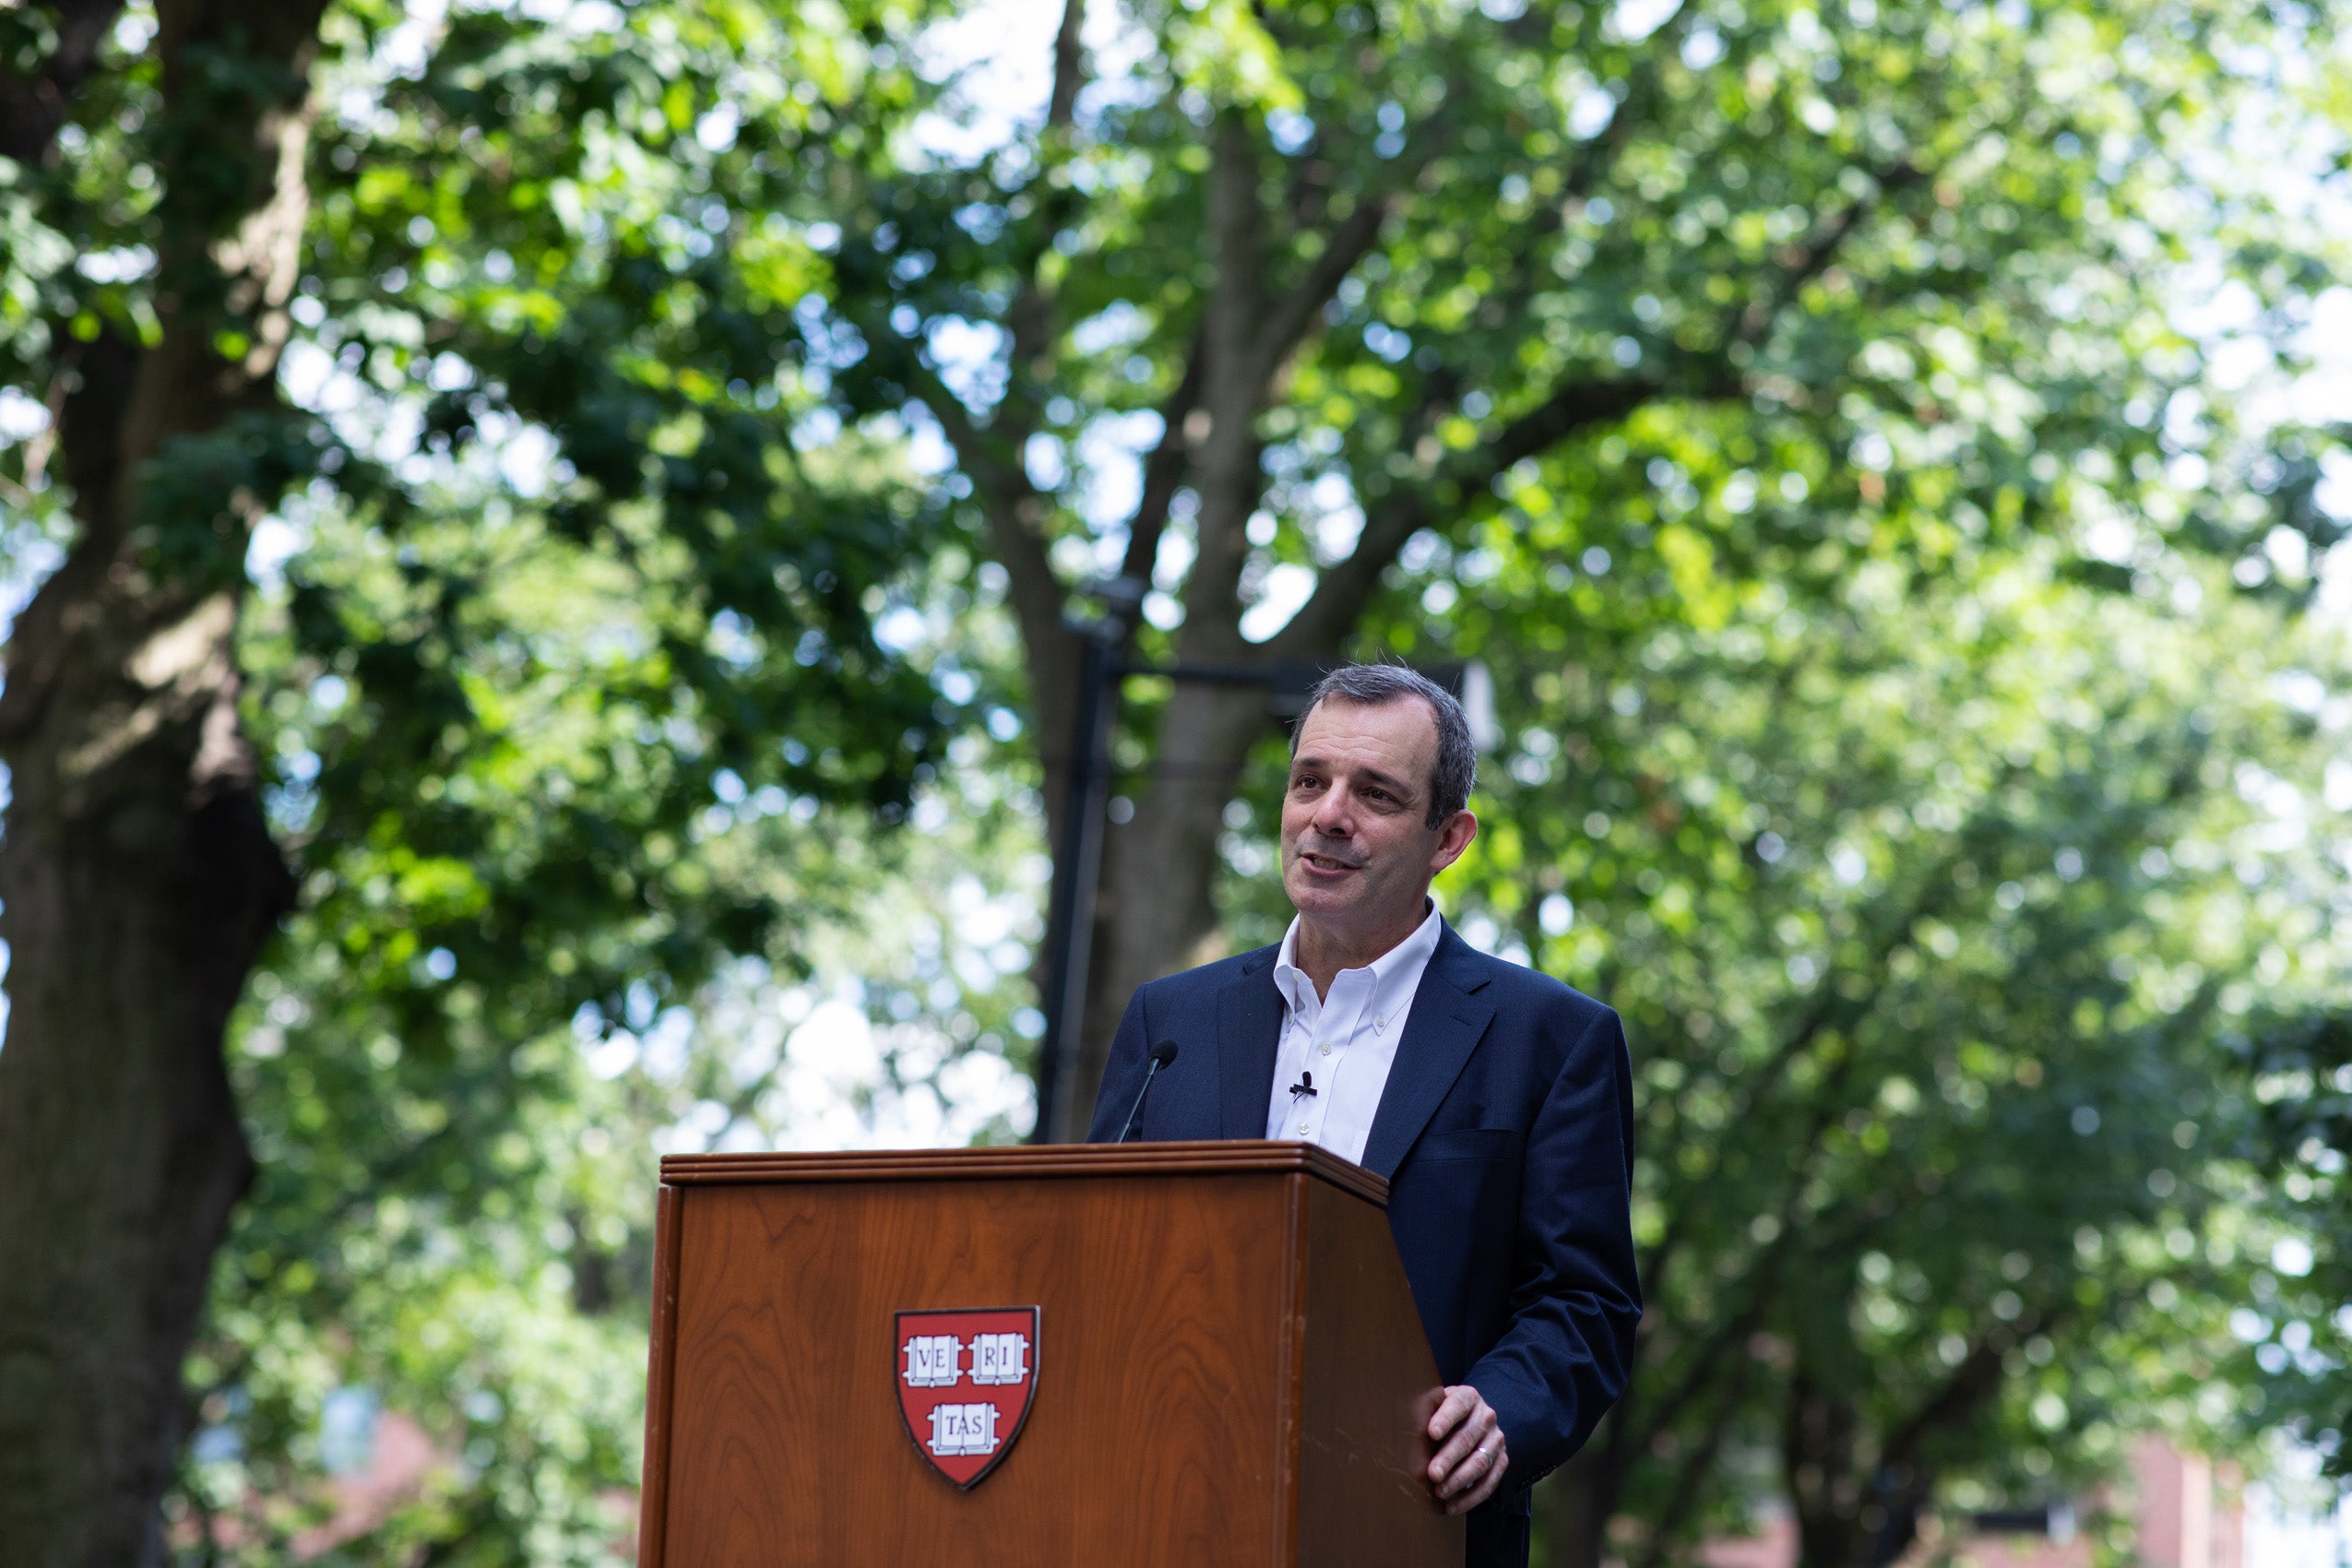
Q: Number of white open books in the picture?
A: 3